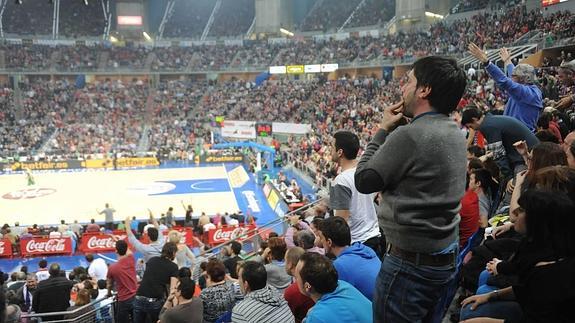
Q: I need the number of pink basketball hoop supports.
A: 0